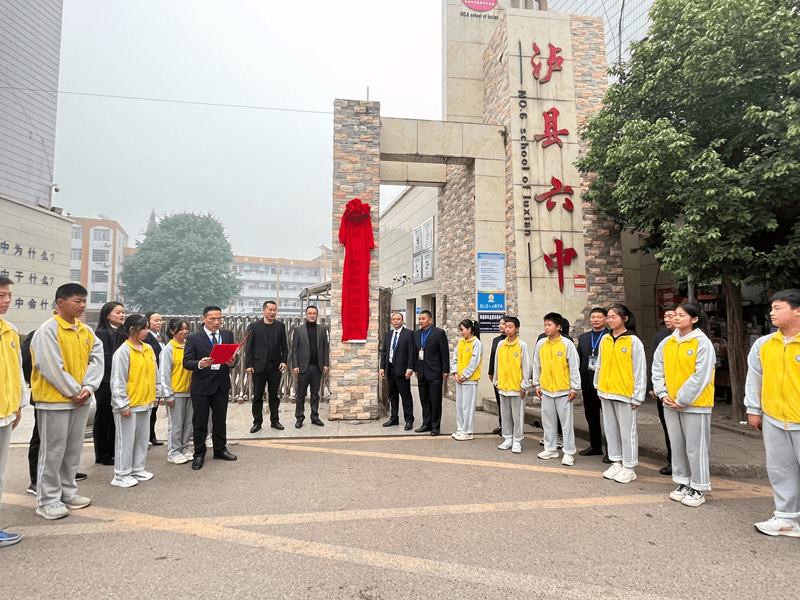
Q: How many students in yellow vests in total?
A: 10